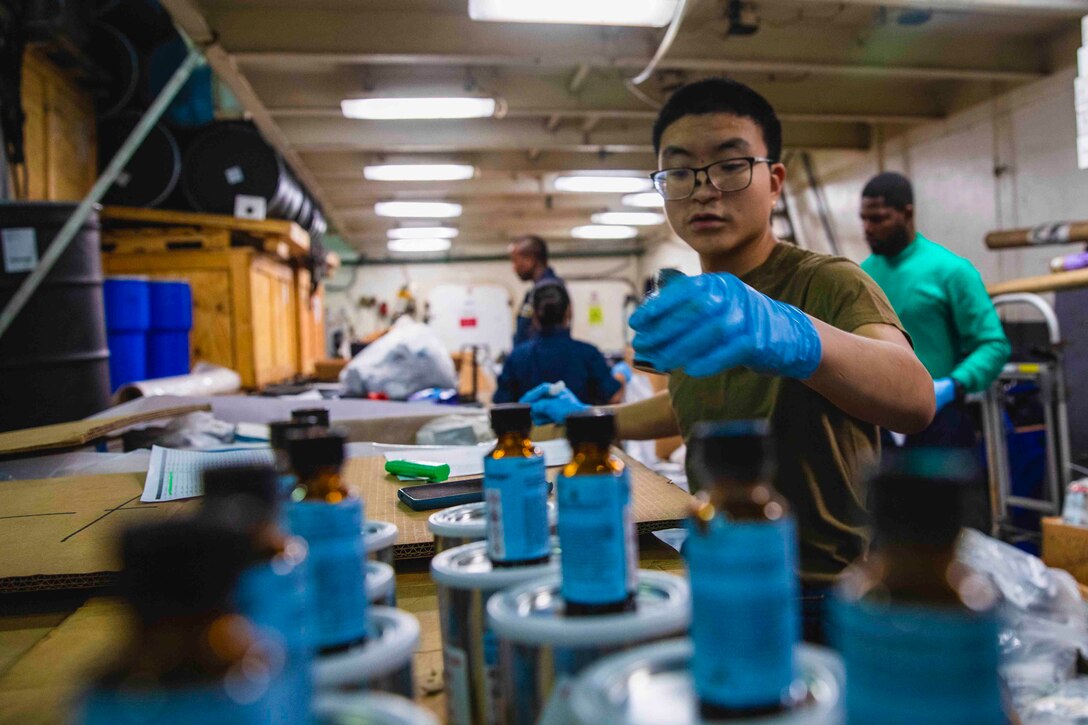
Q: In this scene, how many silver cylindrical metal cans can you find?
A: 8